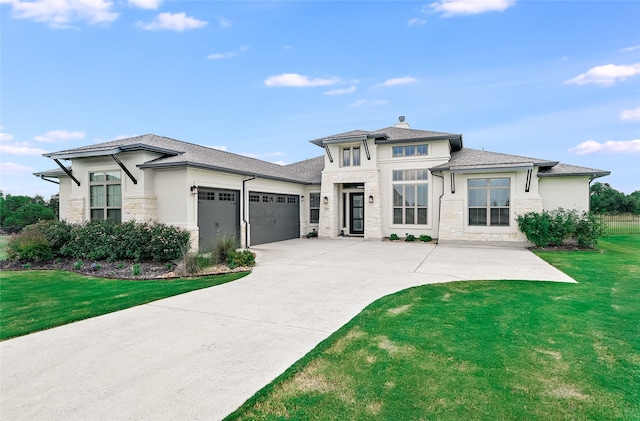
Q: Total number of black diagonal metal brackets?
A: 6